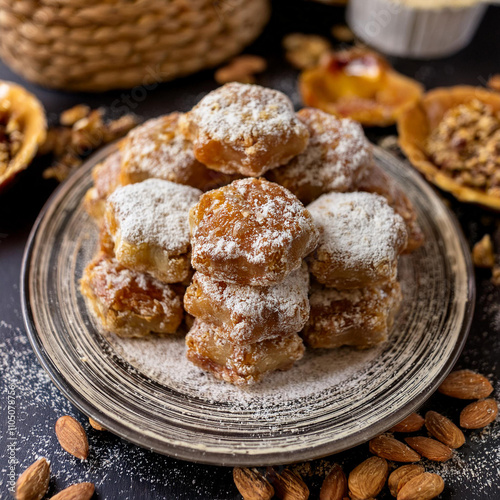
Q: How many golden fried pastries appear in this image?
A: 12